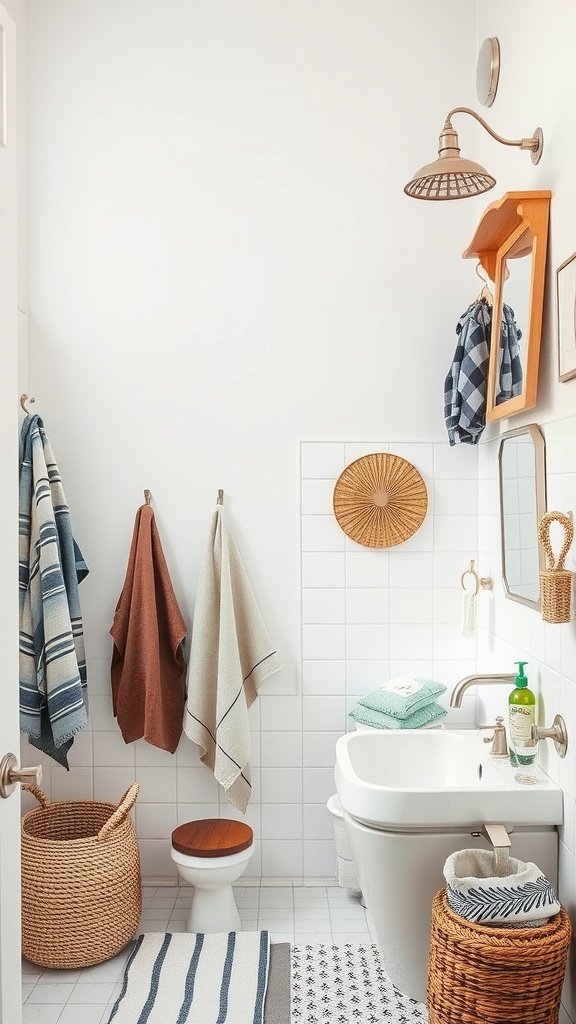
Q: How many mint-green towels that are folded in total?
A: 2